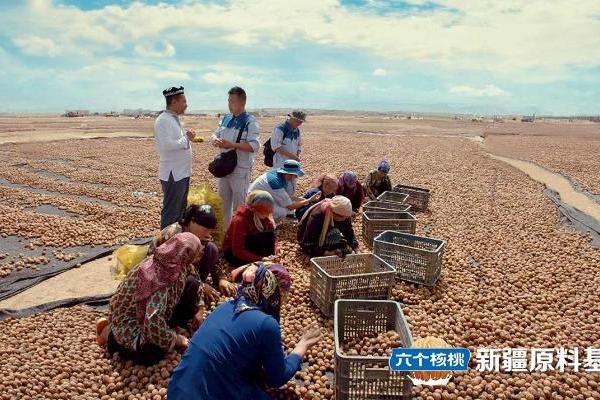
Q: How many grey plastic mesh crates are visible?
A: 7